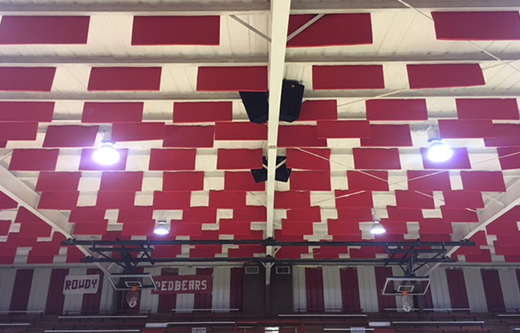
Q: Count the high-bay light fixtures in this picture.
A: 4